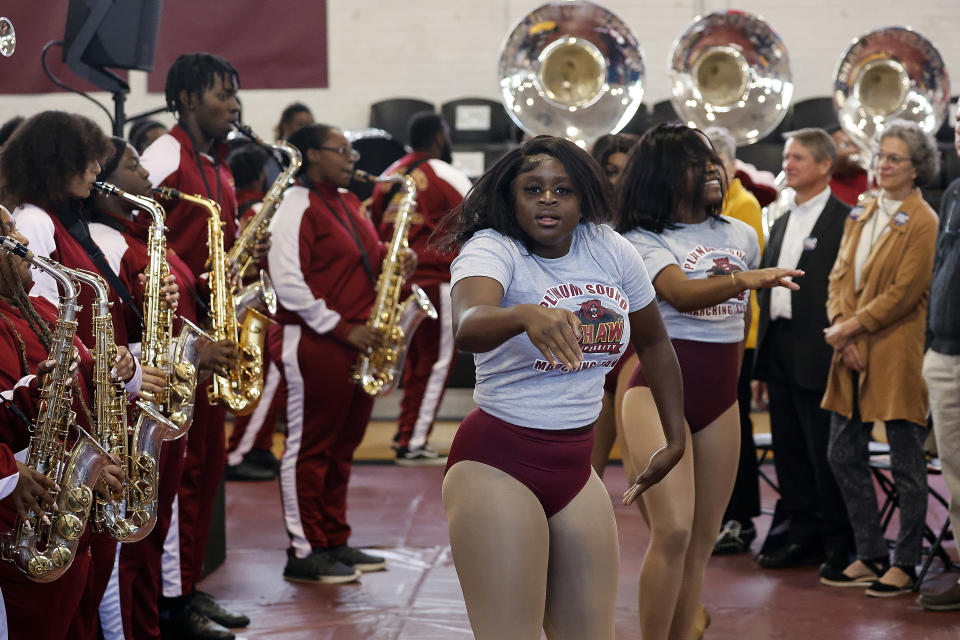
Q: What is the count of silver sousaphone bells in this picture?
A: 3